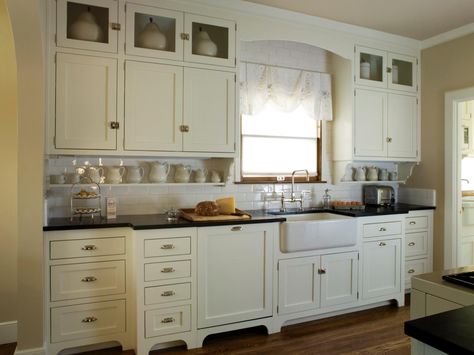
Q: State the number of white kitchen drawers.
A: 11